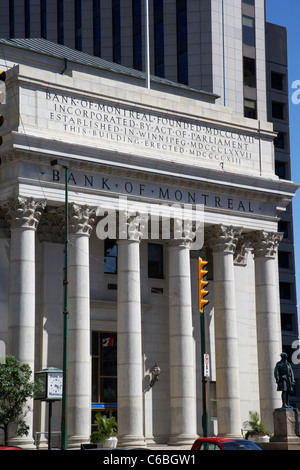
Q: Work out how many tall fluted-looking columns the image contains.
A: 6